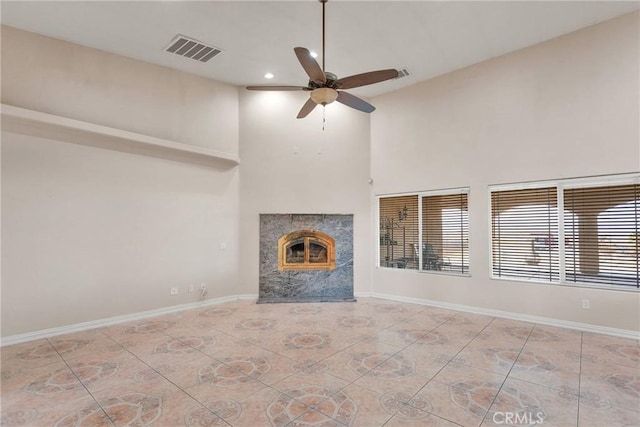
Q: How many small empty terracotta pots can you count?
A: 0